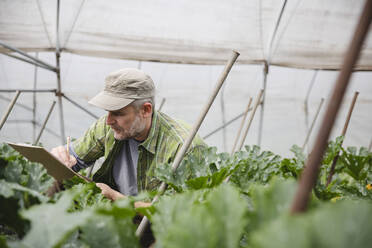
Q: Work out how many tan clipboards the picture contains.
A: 1